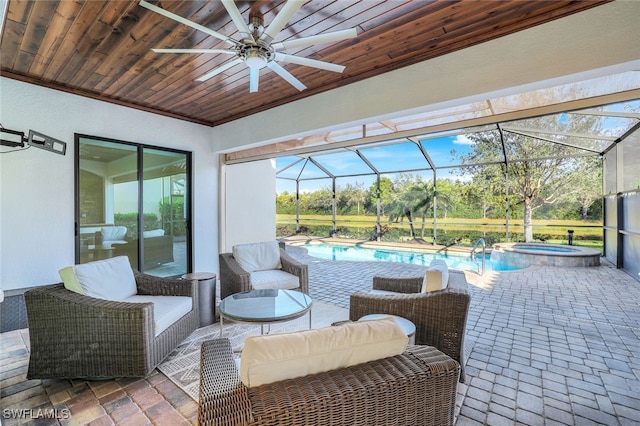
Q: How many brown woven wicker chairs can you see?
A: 4